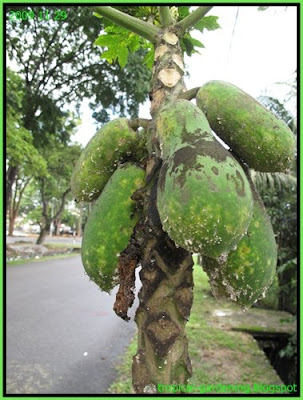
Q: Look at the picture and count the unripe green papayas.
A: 5